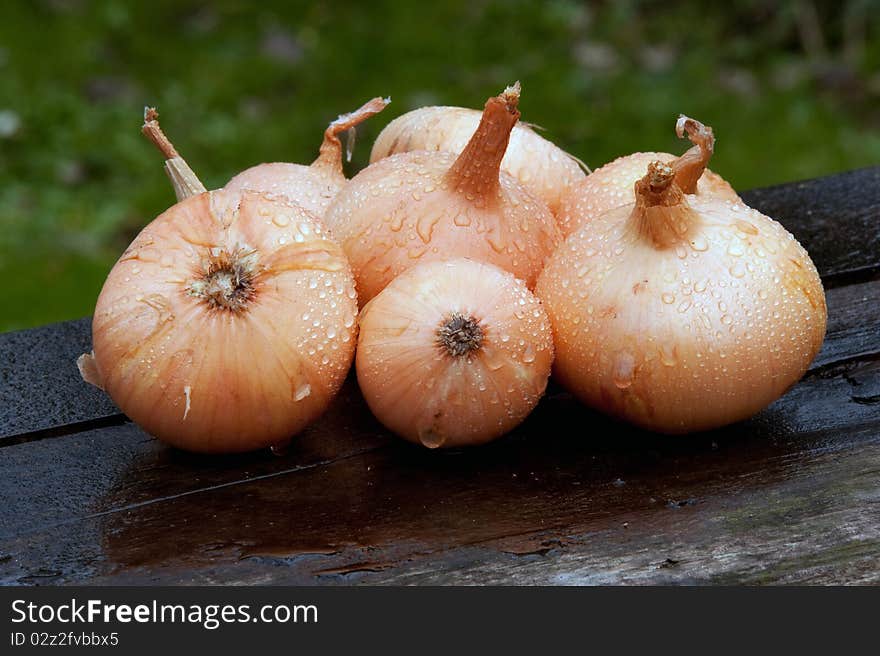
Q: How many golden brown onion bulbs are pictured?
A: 7